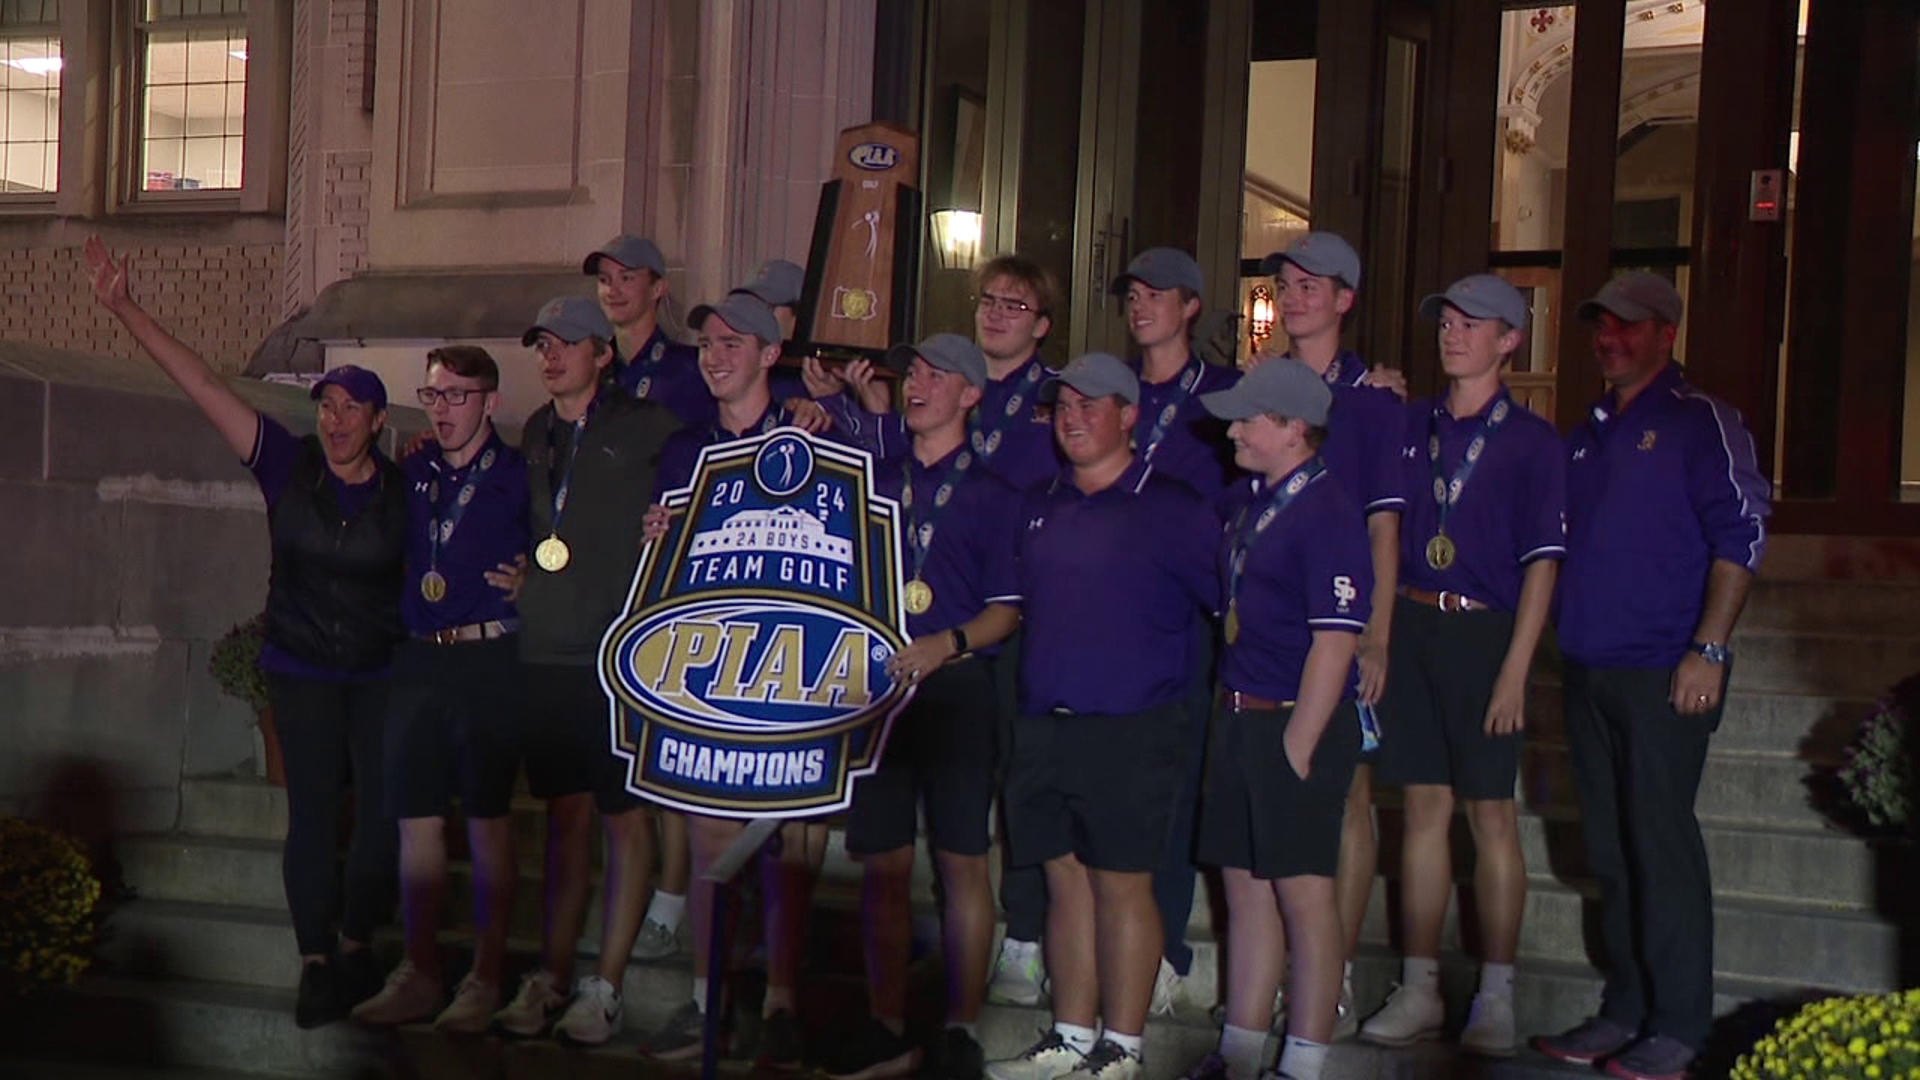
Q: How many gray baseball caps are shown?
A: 11